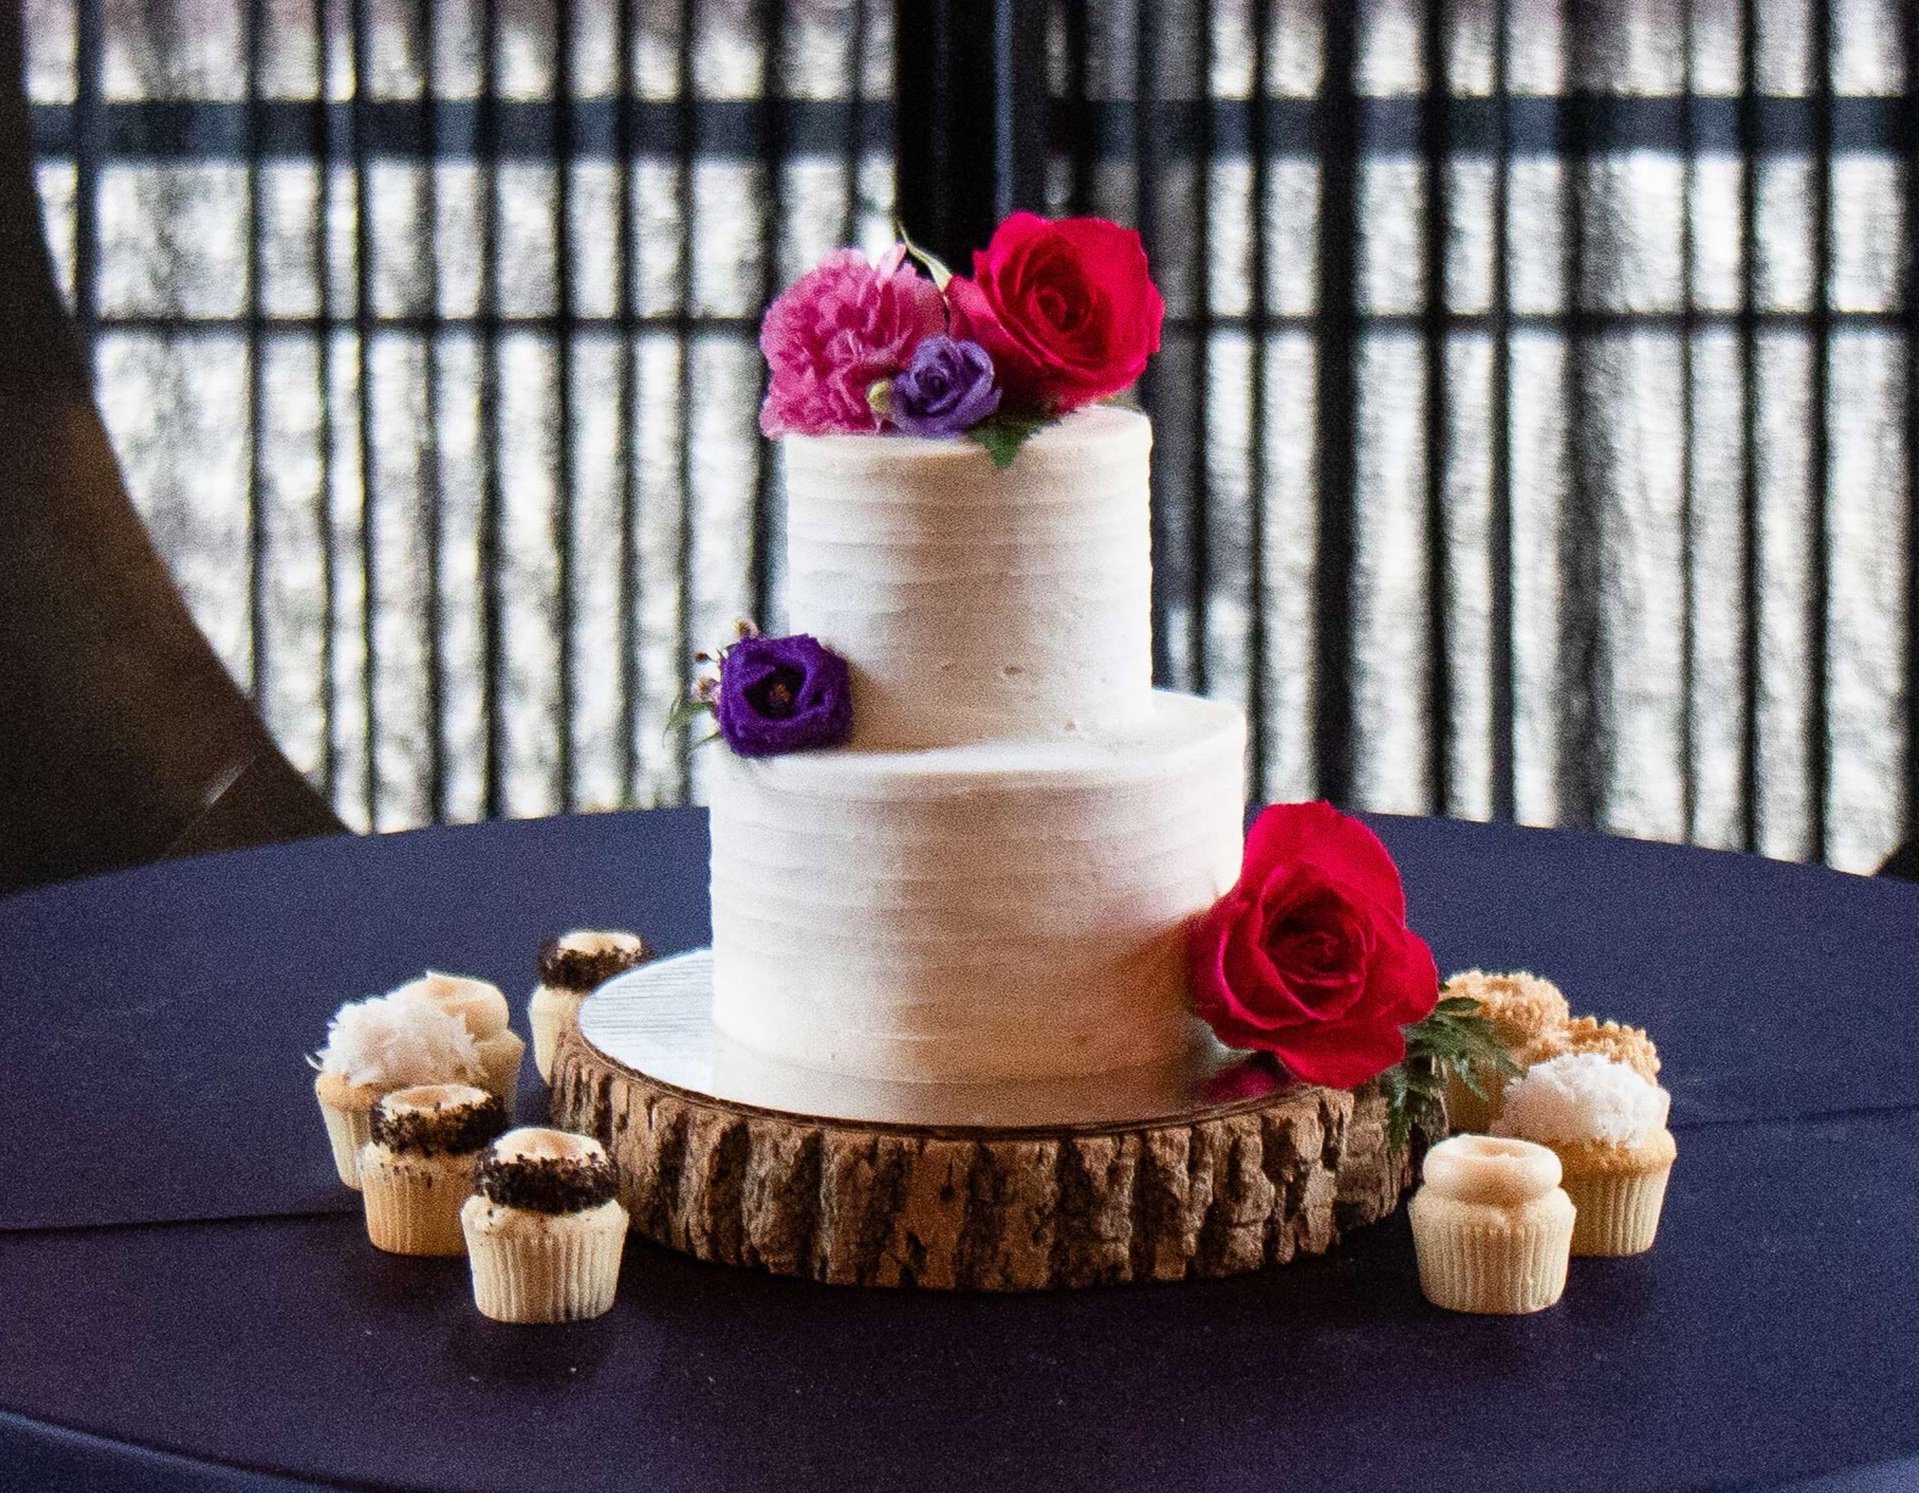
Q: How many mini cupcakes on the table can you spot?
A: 9